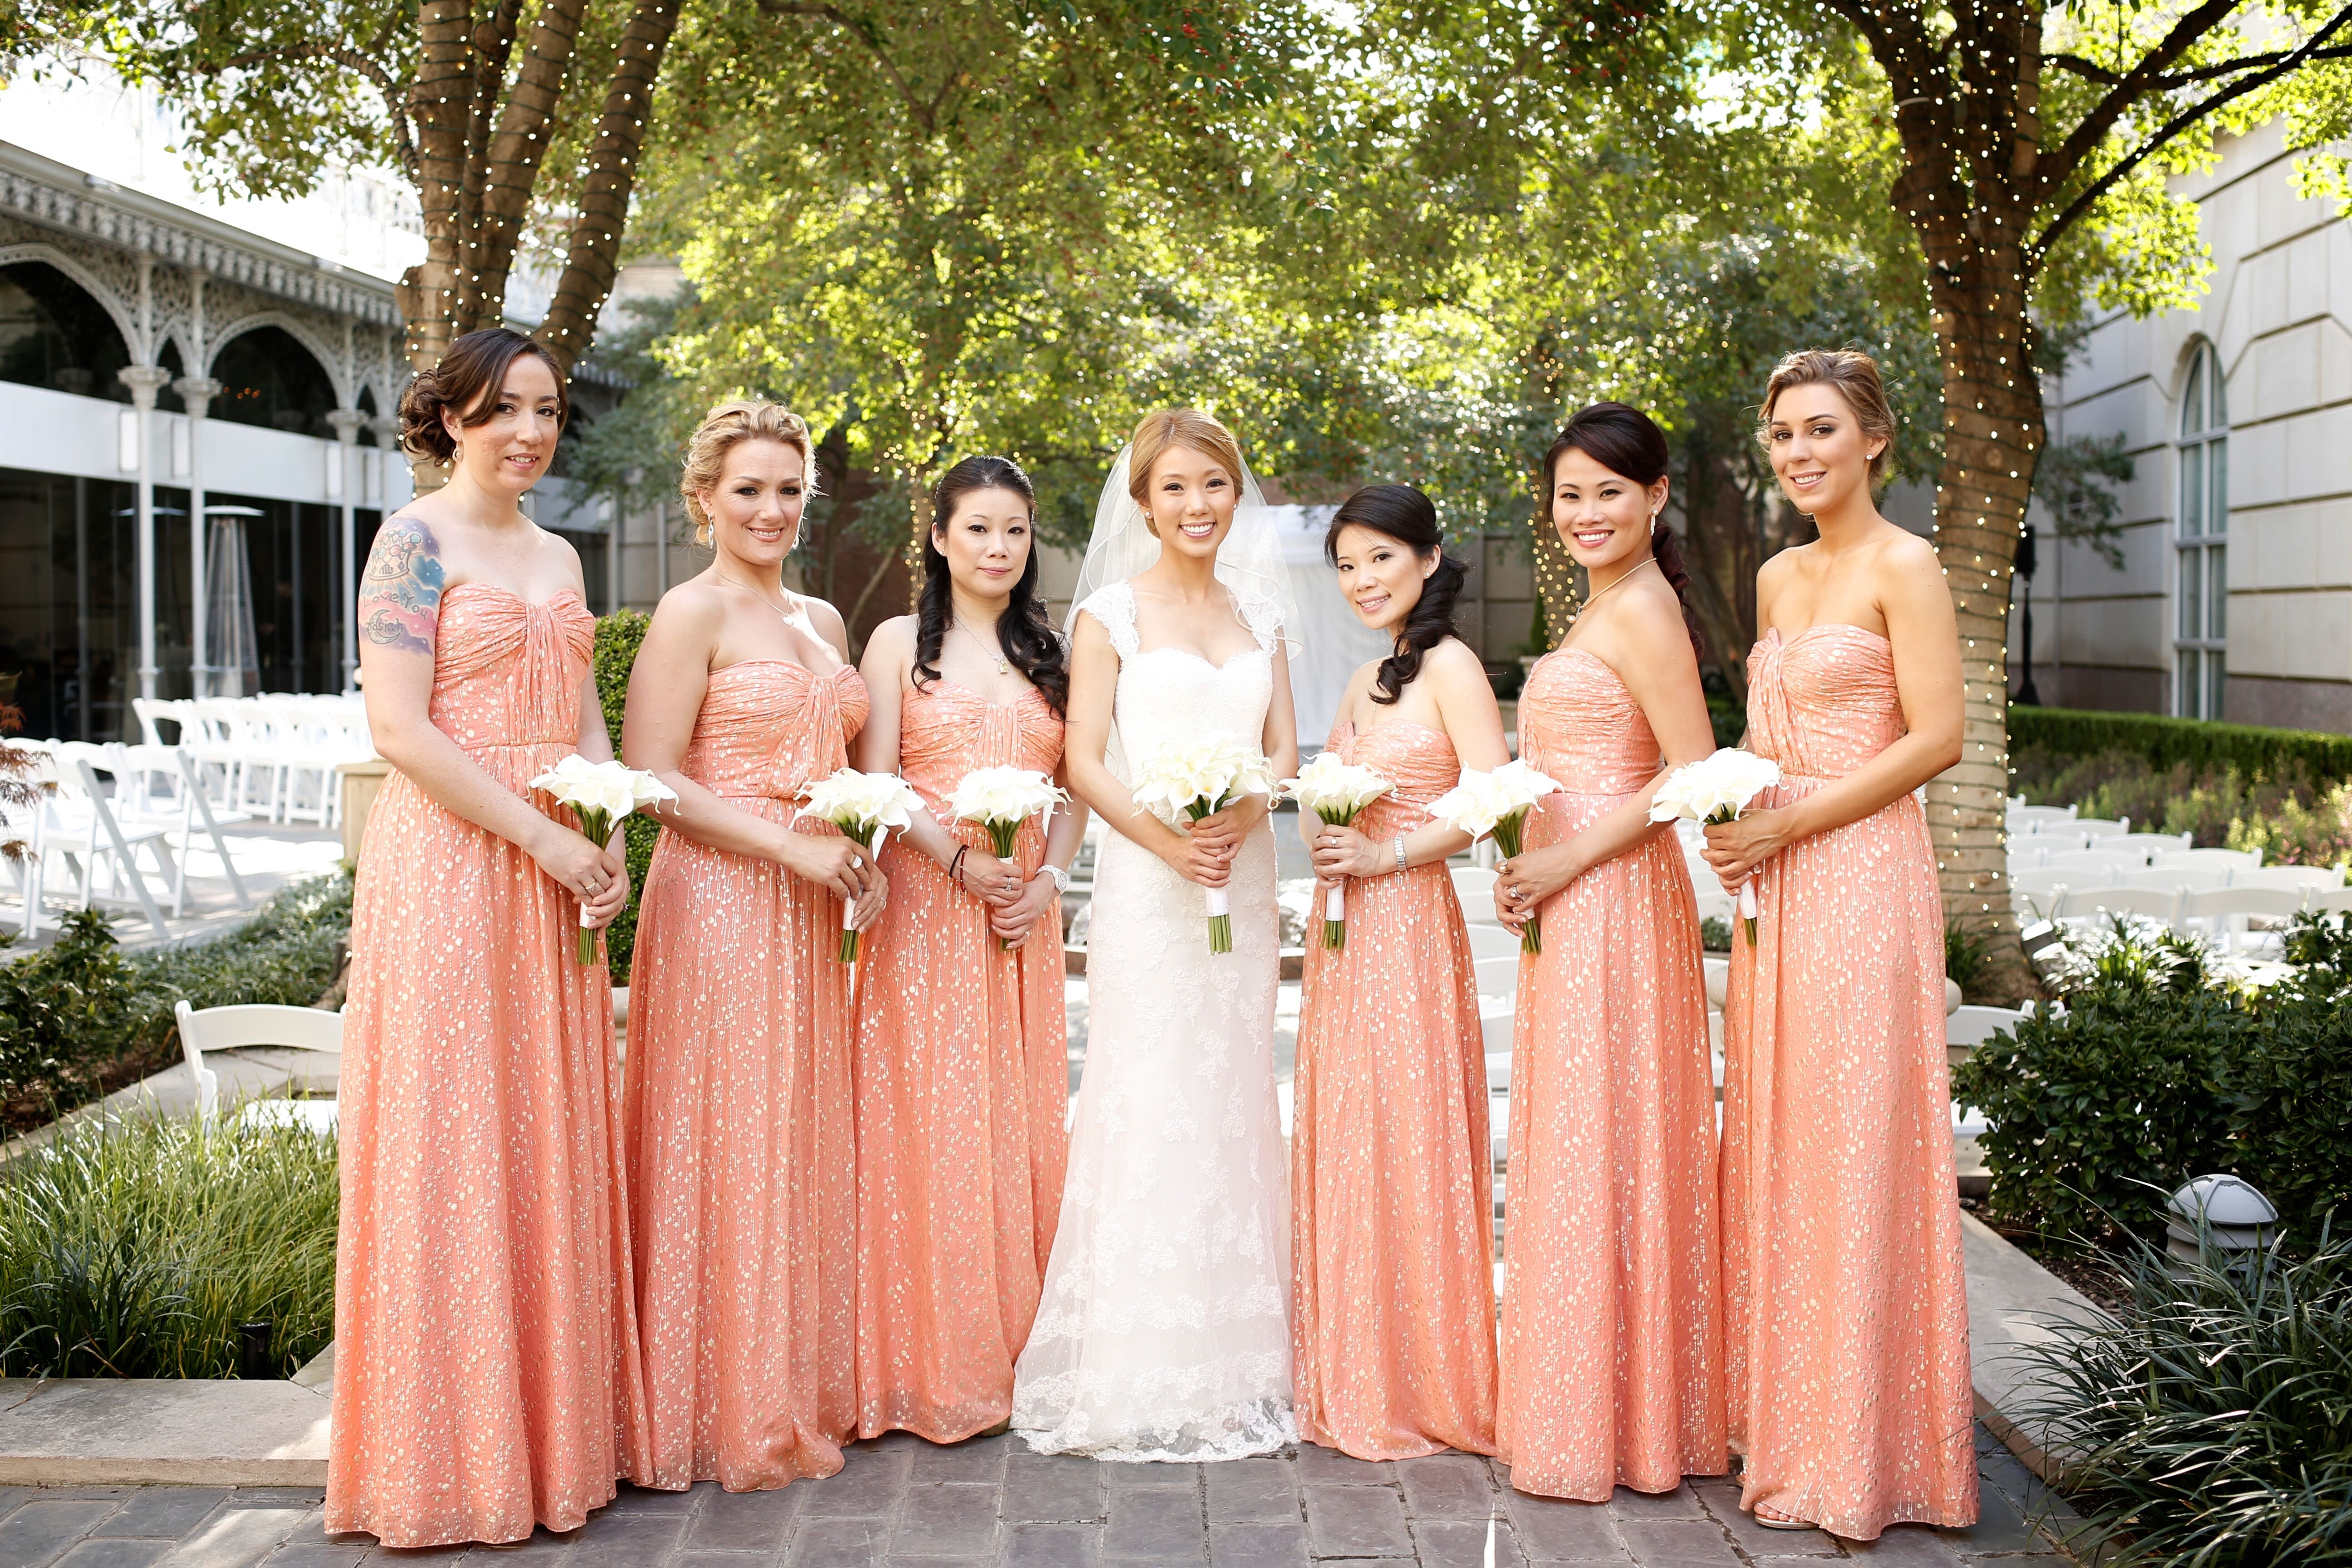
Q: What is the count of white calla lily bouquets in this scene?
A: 7